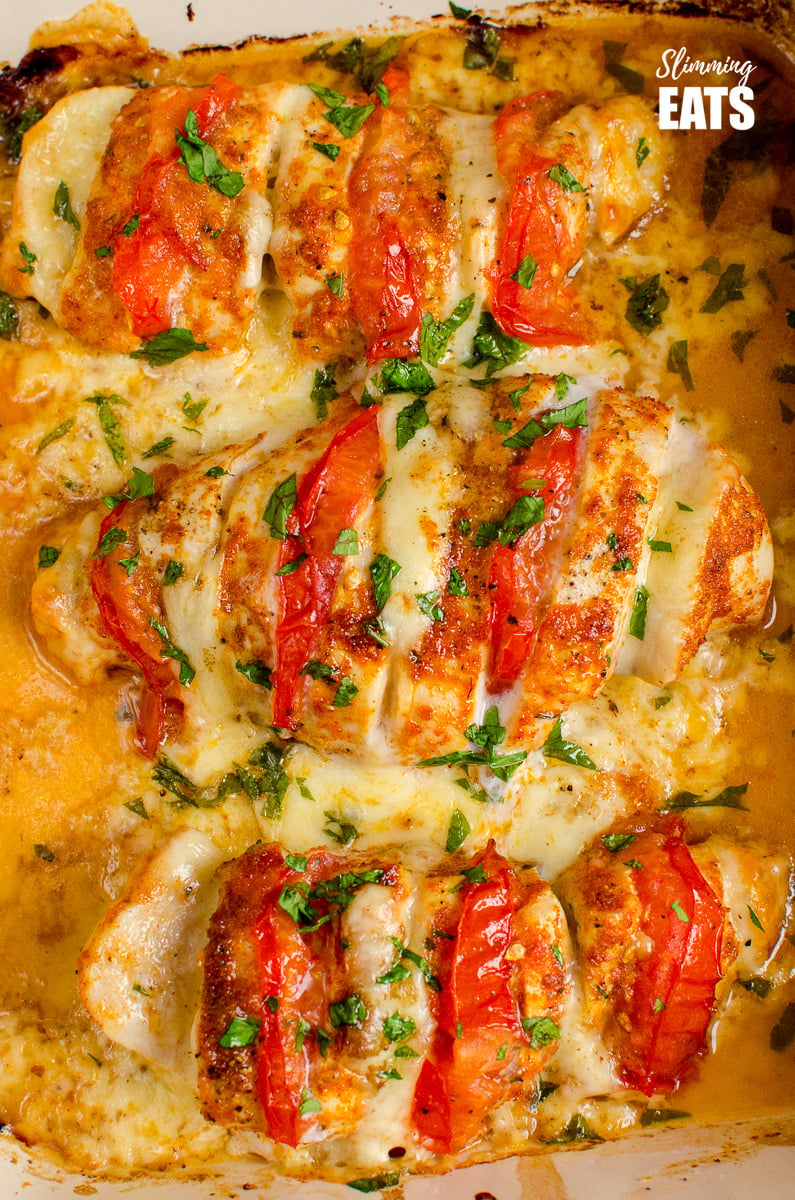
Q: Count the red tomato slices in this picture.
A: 9